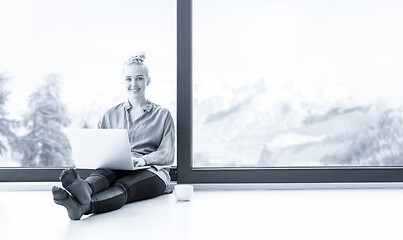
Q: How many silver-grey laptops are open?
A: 1